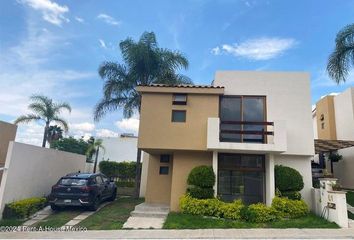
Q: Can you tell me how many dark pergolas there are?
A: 1